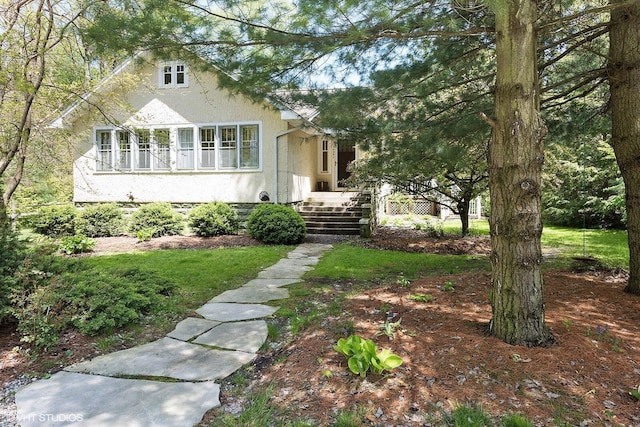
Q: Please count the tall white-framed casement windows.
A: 8